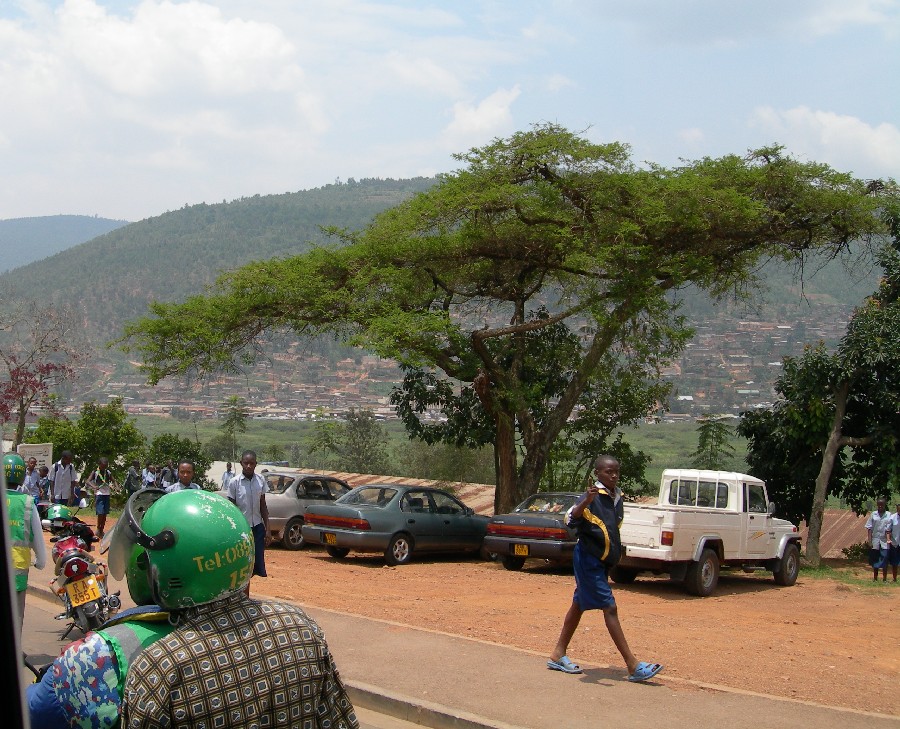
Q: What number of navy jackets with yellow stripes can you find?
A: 1